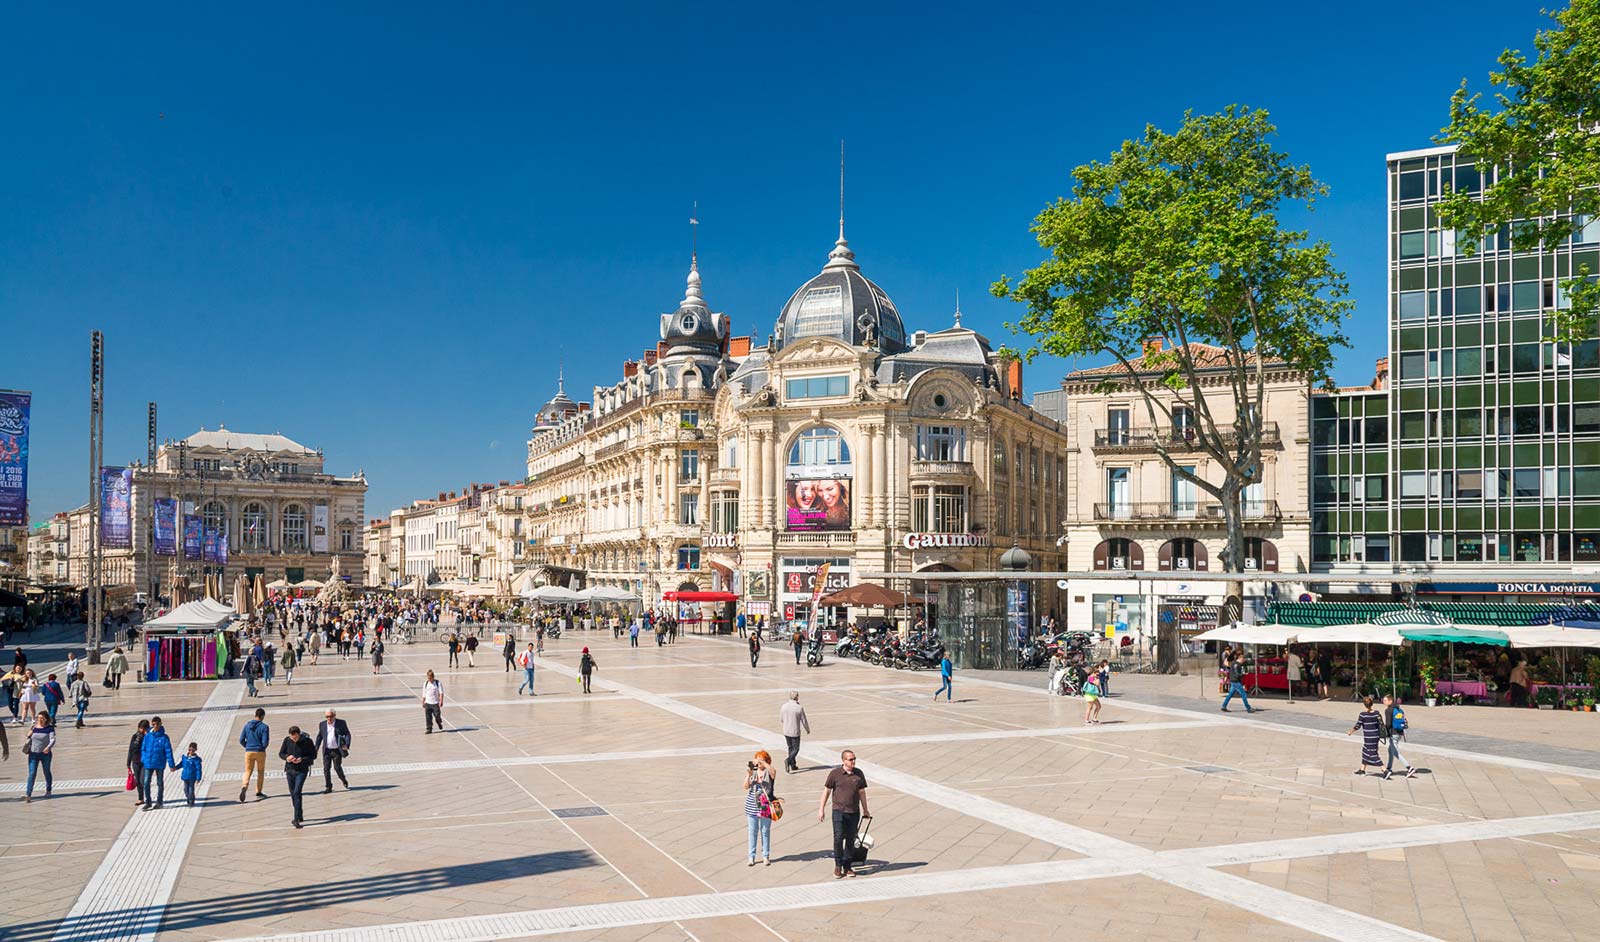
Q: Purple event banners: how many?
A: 6